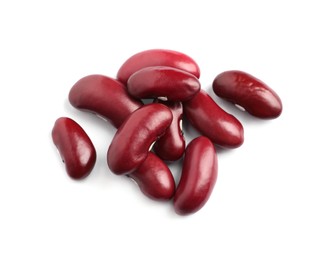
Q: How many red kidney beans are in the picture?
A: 10